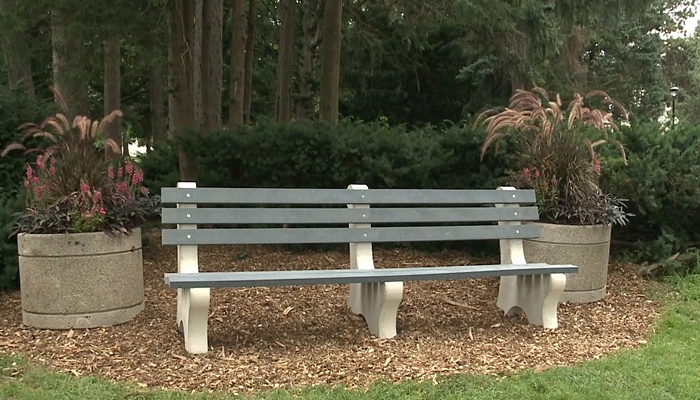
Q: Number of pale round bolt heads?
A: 9